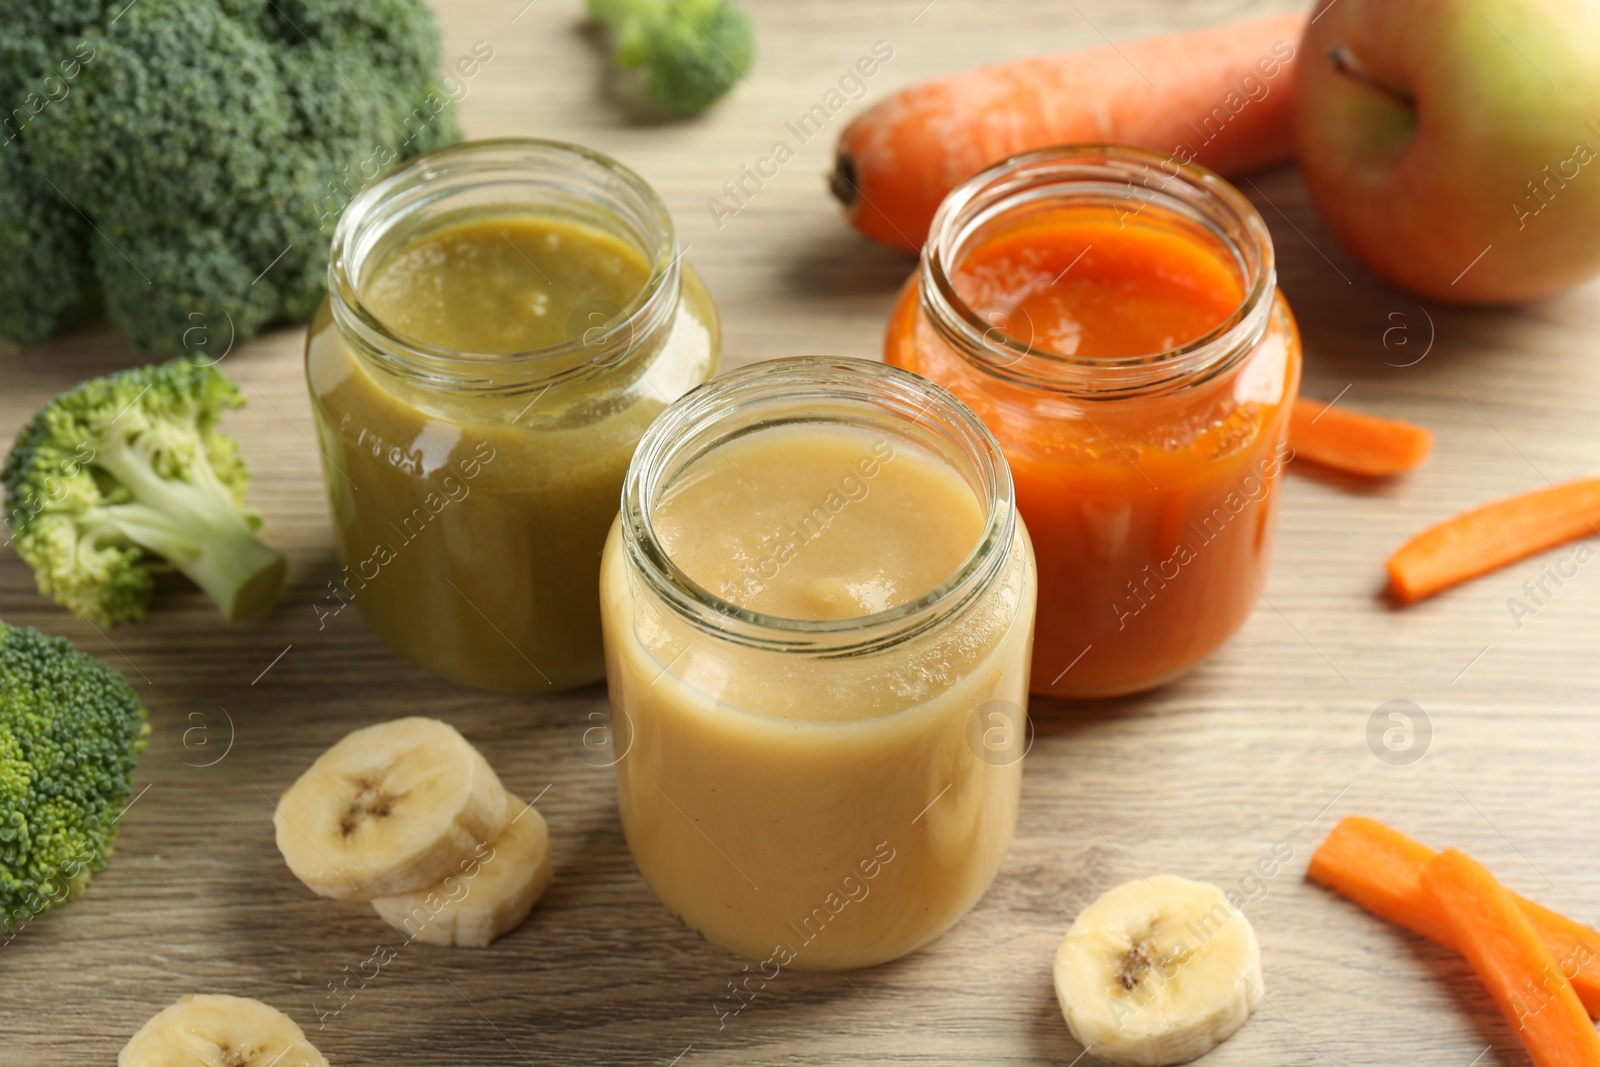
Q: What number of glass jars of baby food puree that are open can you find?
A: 3